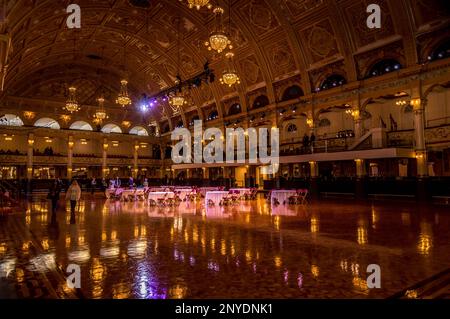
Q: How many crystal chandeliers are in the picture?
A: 7